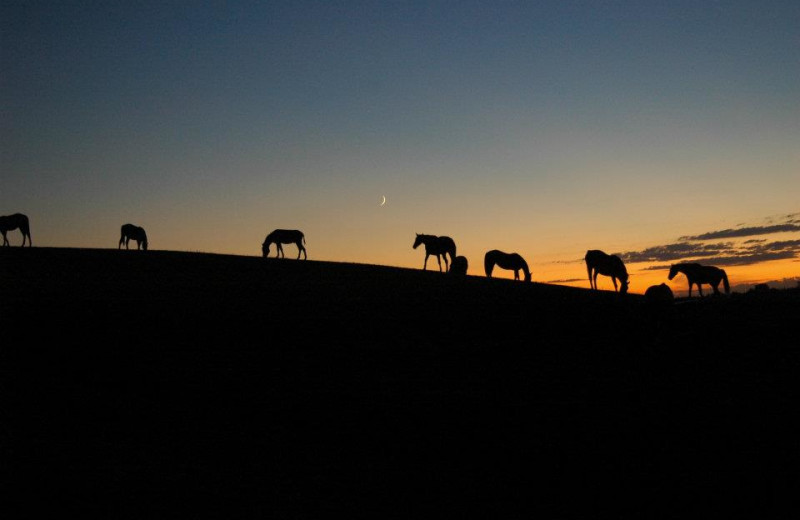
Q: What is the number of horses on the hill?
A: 7